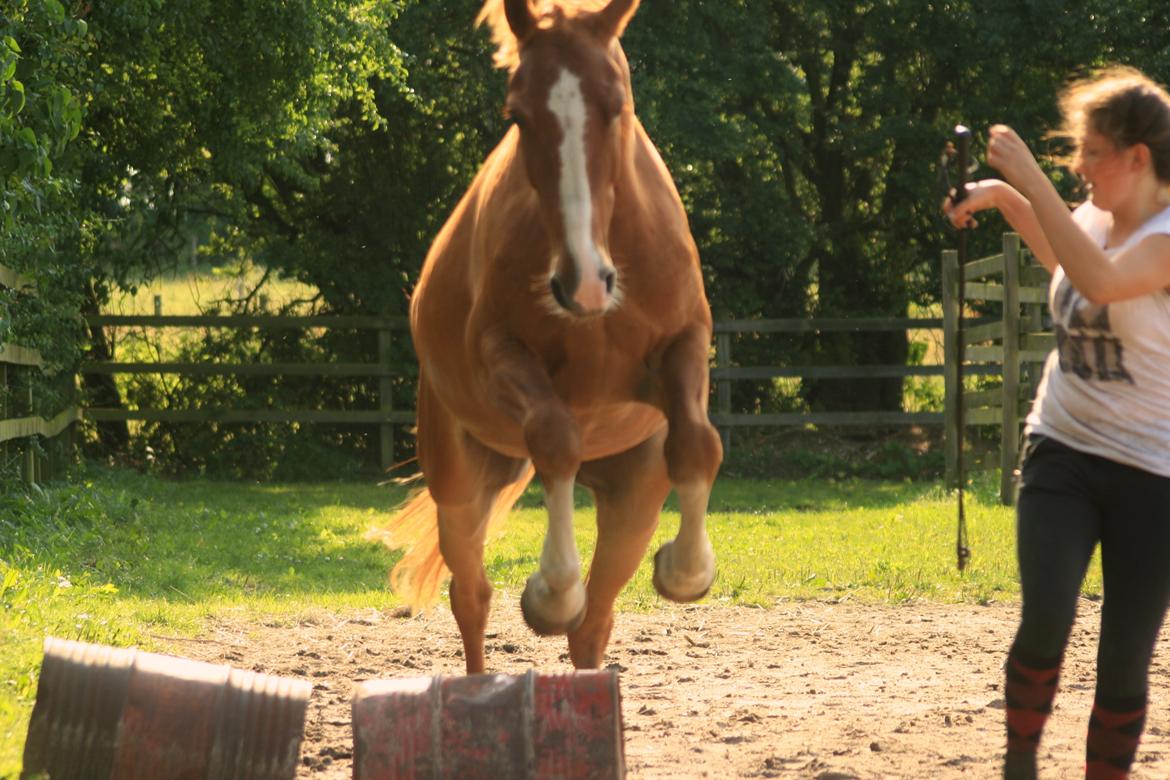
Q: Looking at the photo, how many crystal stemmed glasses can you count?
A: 0